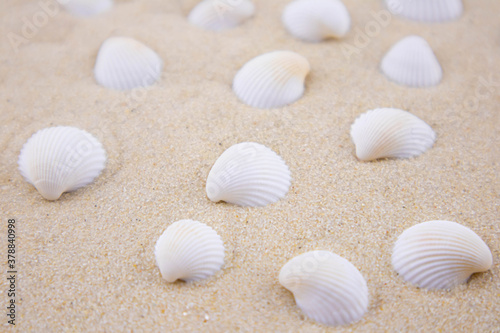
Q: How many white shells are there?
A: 13